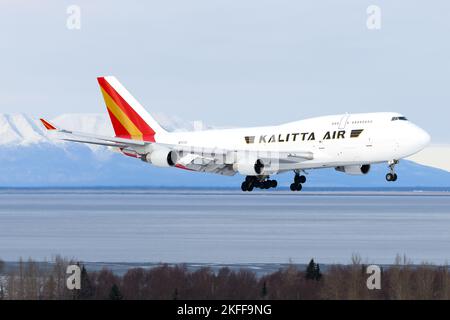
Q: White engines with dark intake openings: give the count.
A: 3